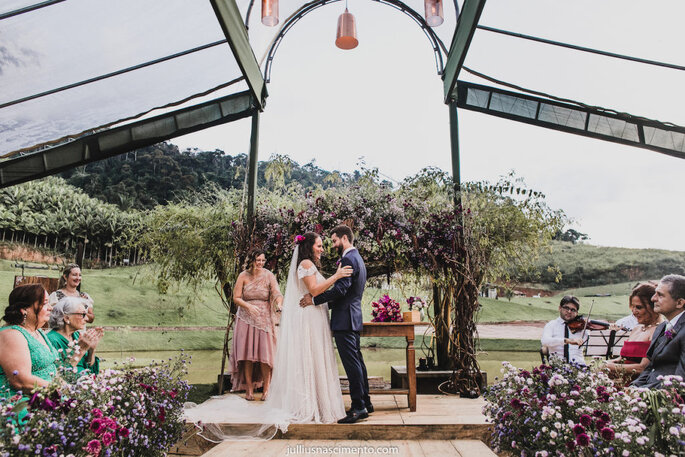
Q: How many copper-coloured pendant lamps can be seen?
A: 3